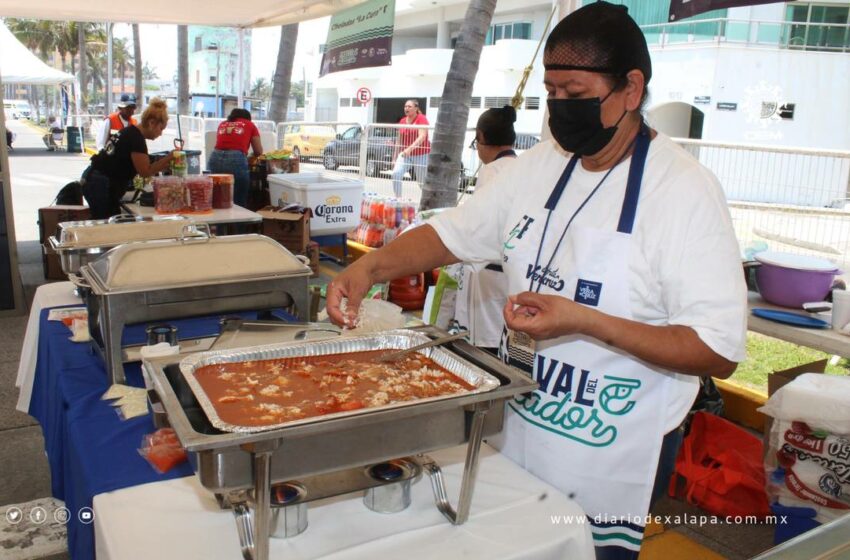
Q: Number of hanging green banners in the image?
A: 1